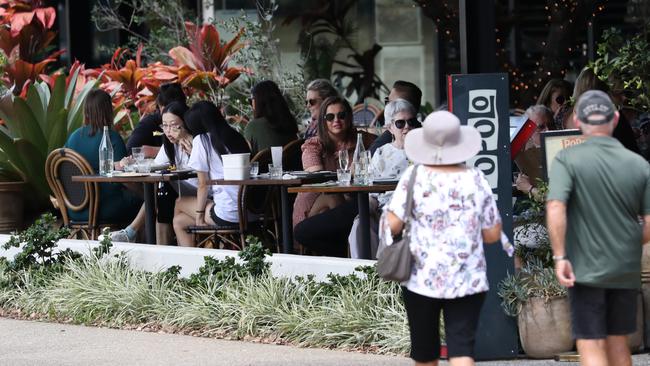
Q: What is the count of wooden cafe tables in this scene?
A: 3